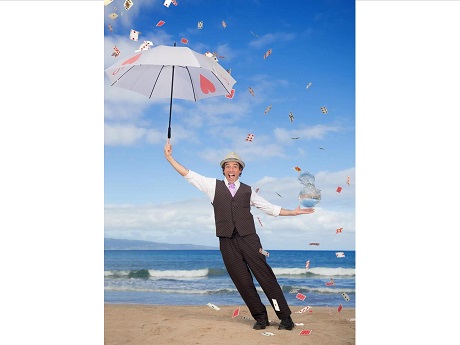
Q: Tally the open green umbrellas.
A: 0